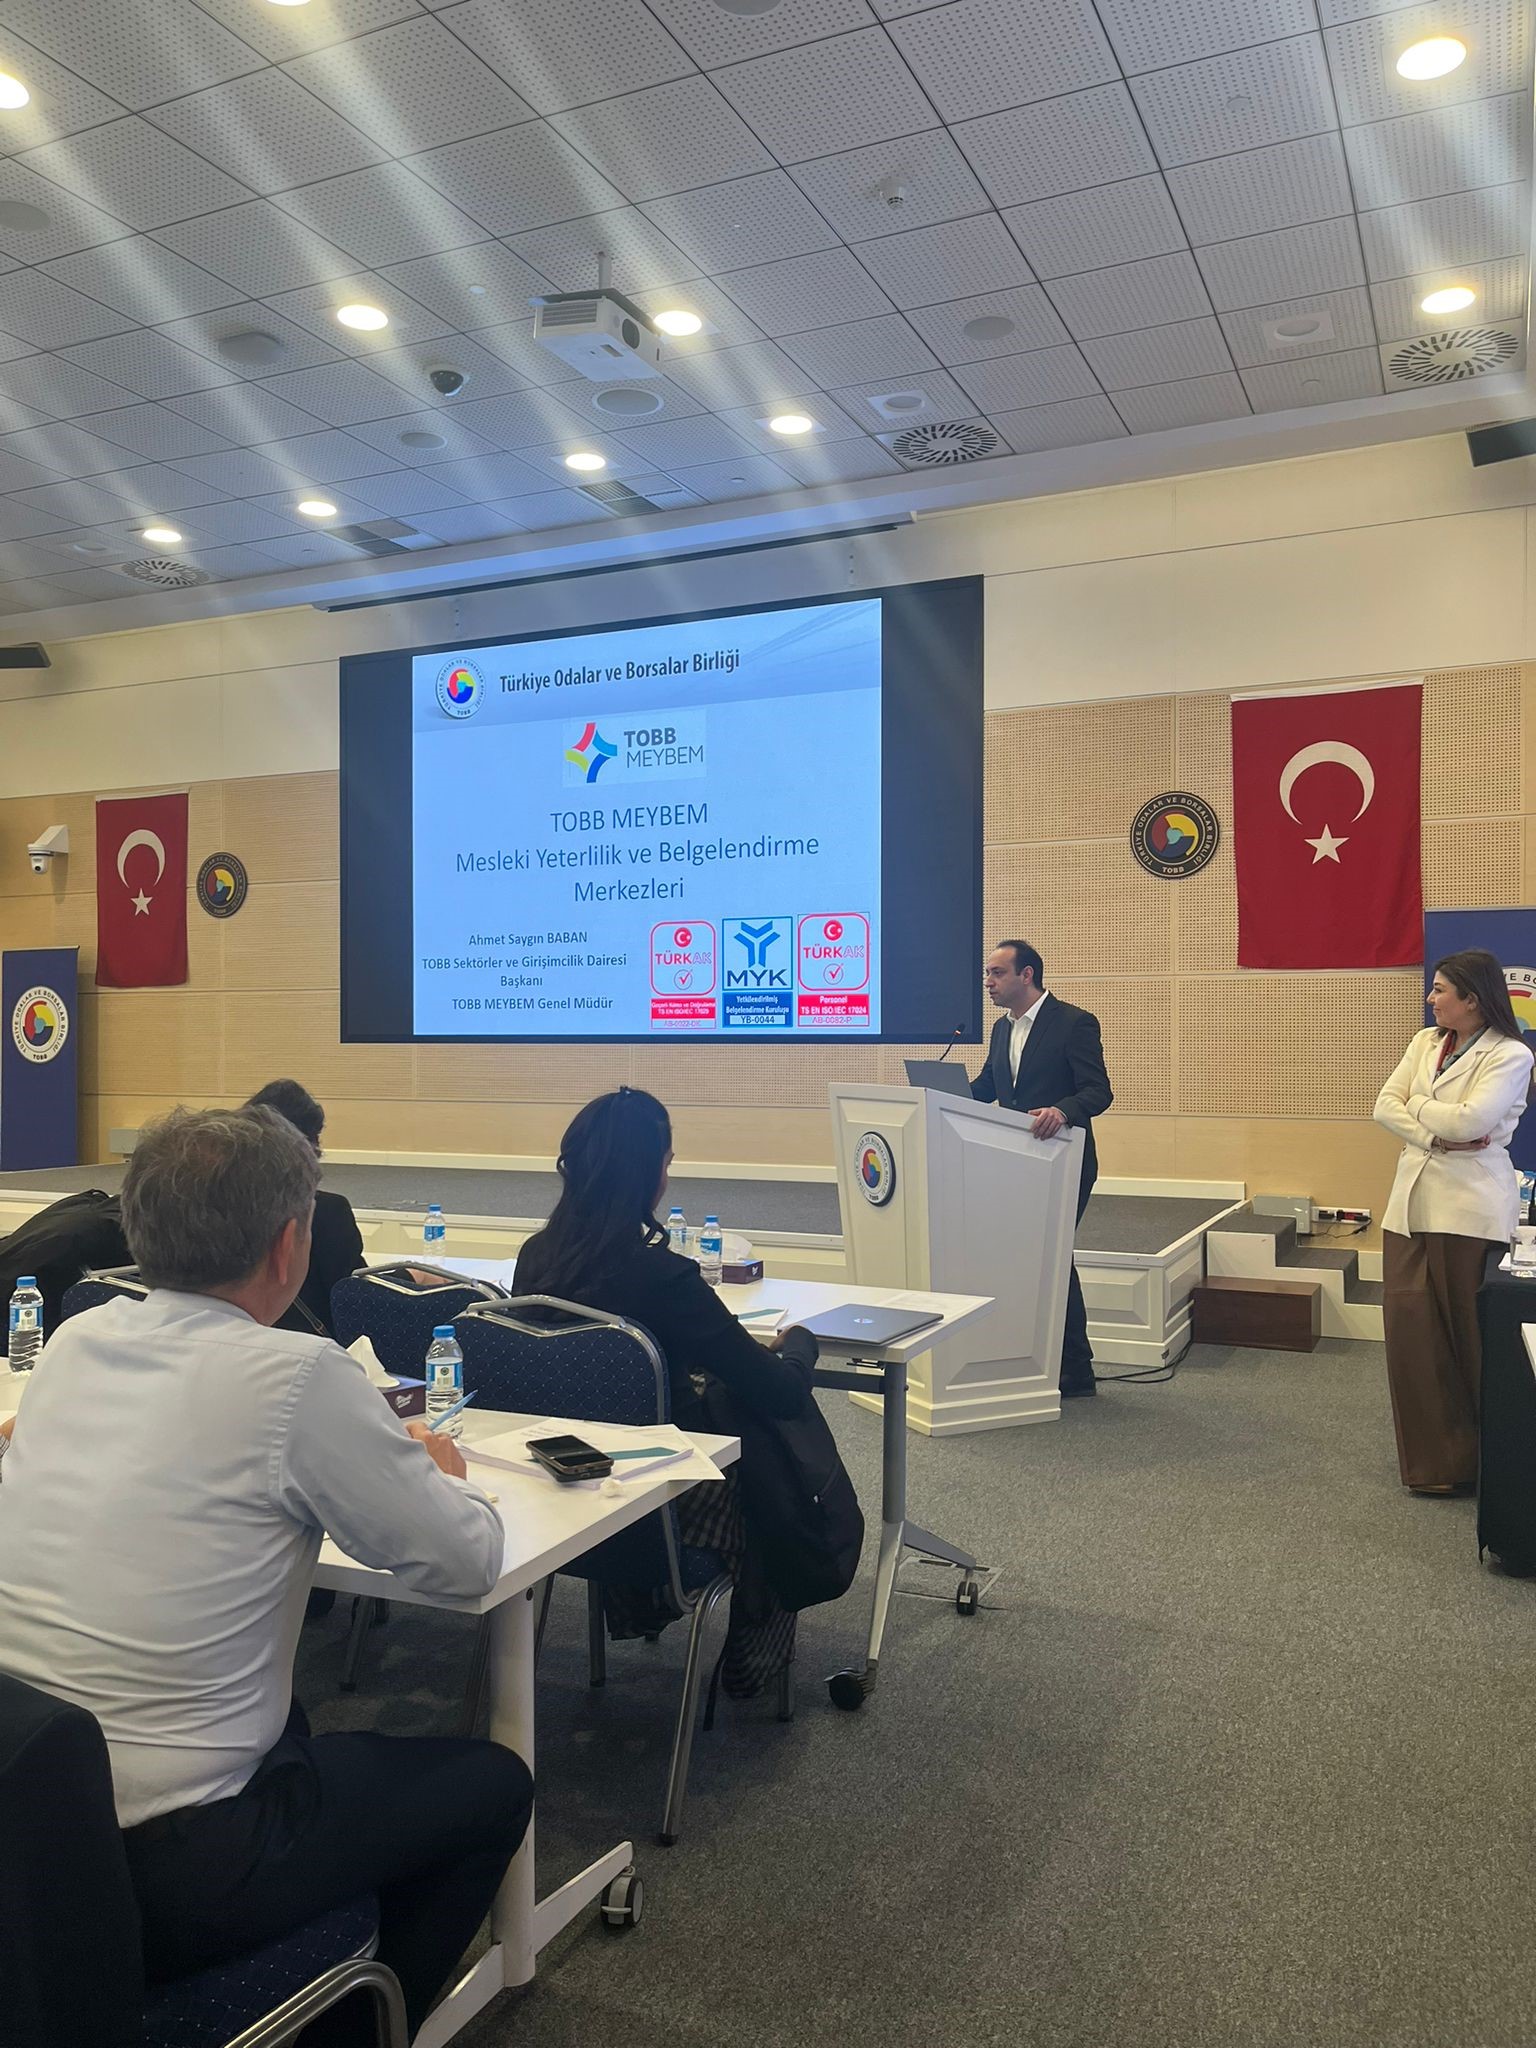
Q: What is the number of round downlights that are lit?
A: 10